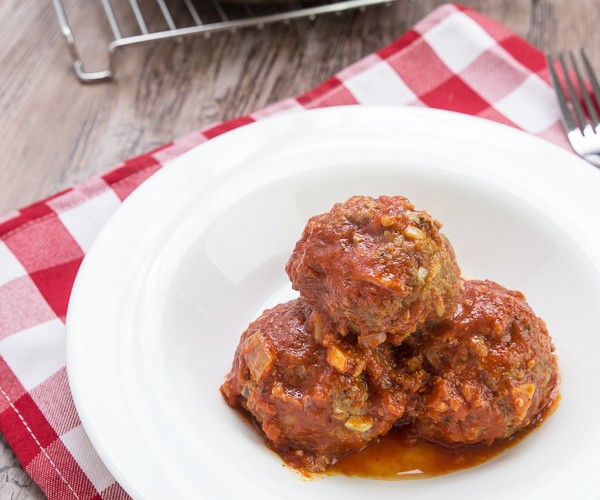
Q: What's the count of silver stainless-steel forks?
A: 1